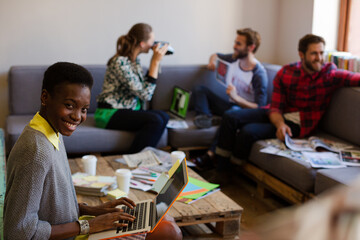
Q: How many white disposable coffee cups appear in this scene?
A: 3